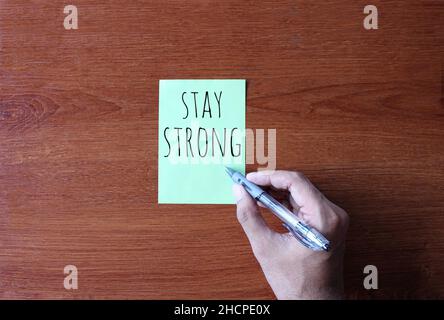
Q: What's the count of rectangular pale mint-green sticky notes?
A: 1